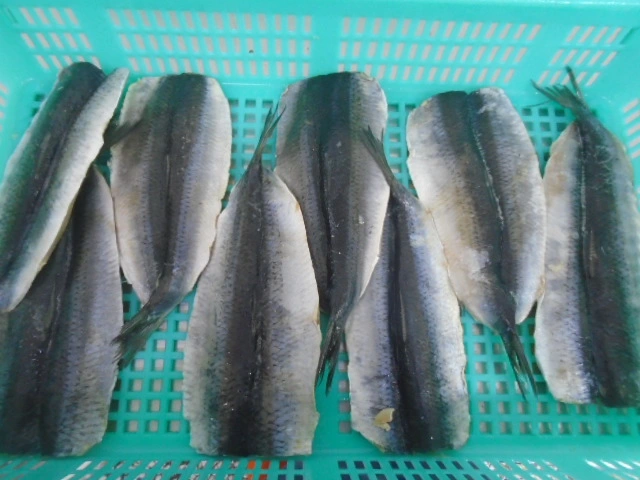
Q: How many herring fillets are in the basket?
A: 8